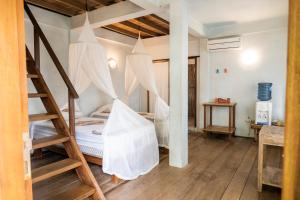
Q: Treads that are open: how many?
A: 6